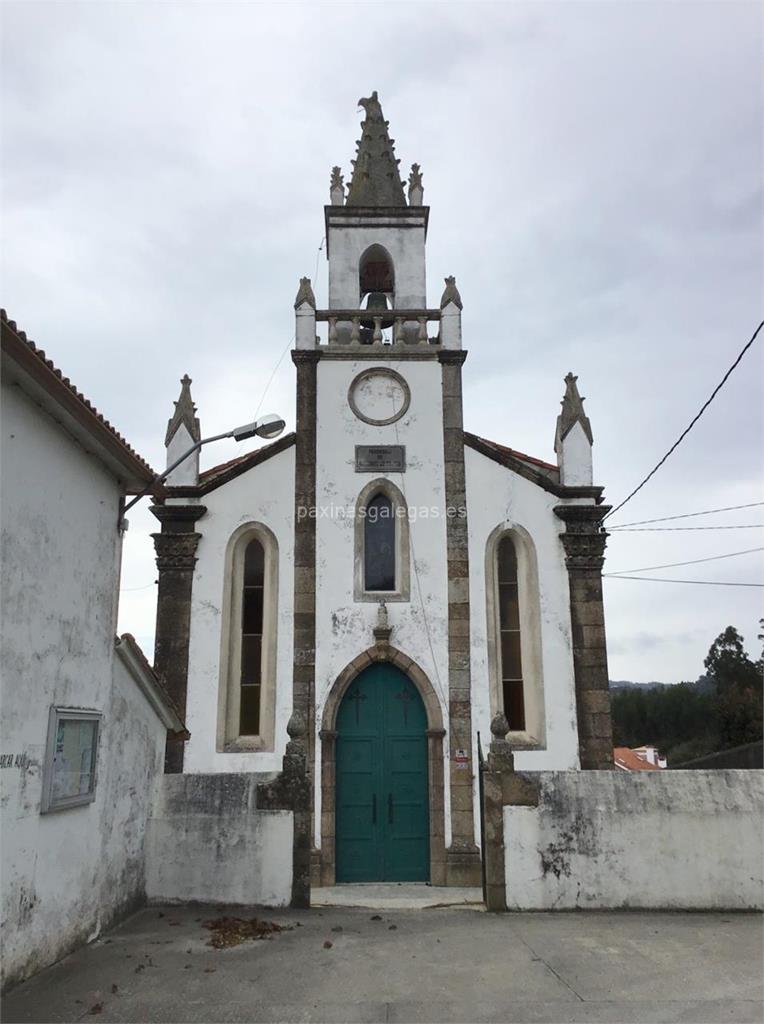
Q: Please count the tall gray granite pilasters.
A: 4